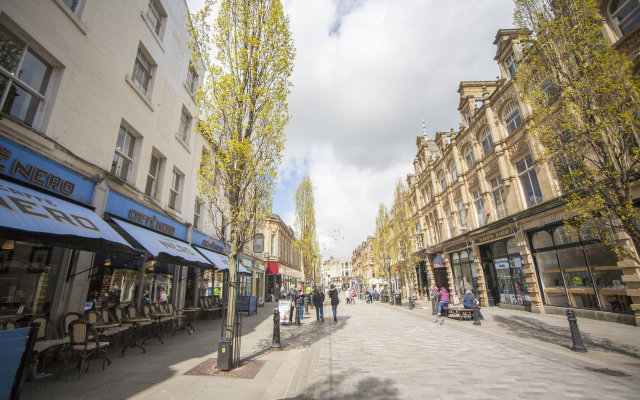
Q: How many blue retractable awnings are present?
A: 3